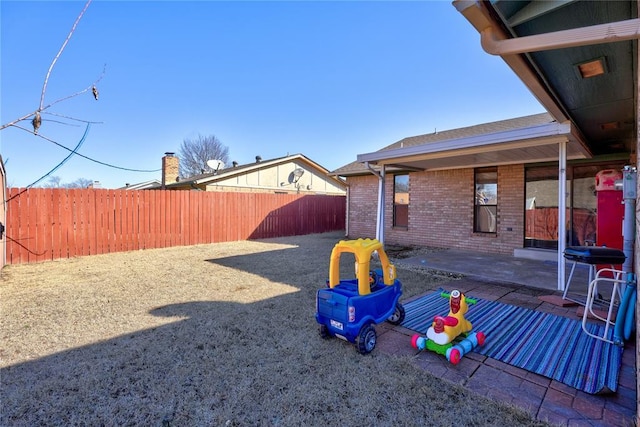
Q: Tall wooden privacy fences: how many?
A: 1